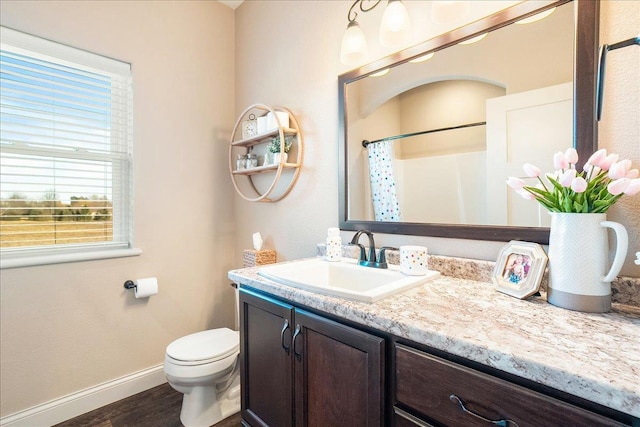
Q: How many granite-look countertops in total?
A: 1